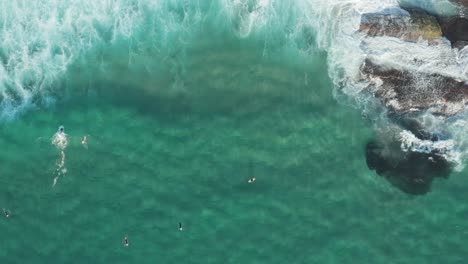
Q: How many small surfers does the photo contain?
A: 6